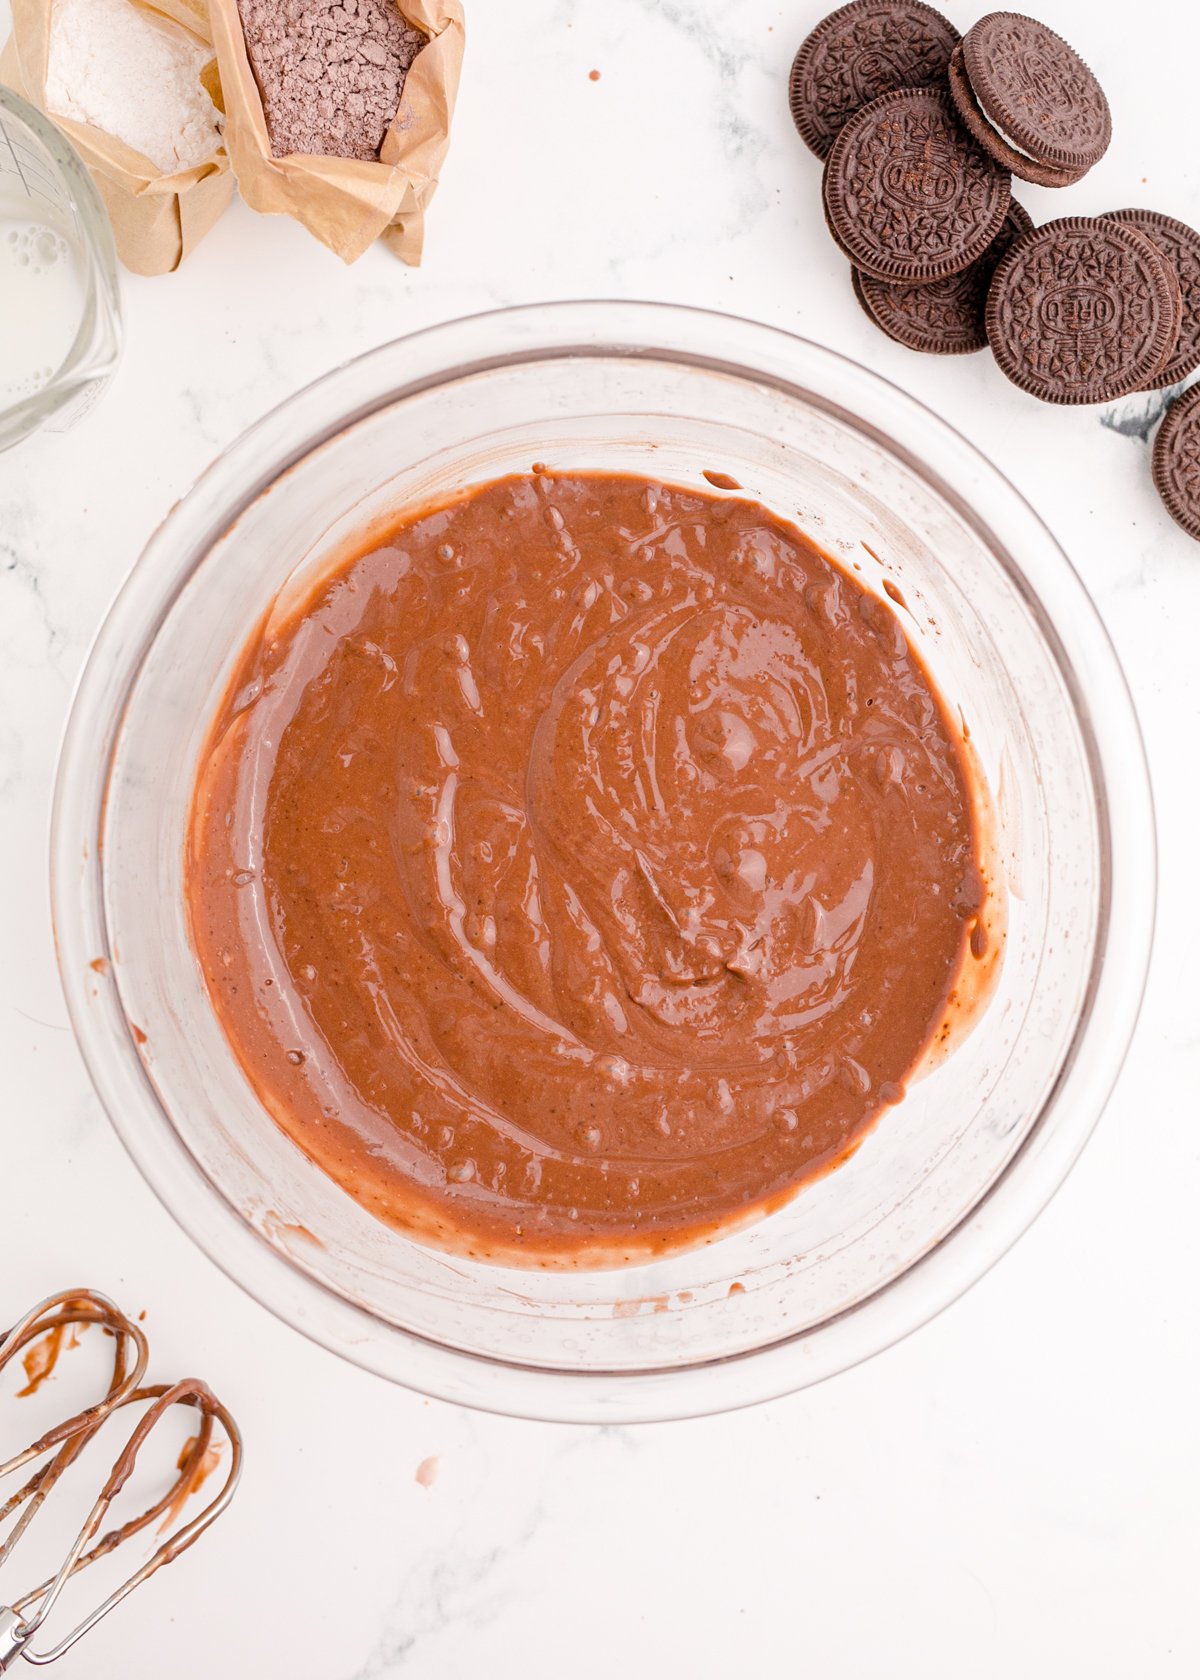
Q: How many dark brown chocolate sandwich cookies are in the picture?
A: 7